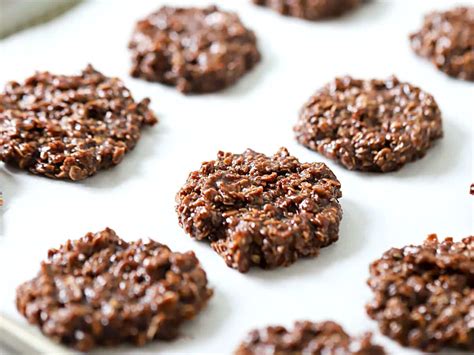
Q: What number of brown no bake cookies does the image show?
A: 9